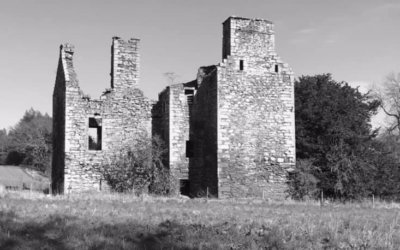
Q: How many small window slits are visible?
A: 2